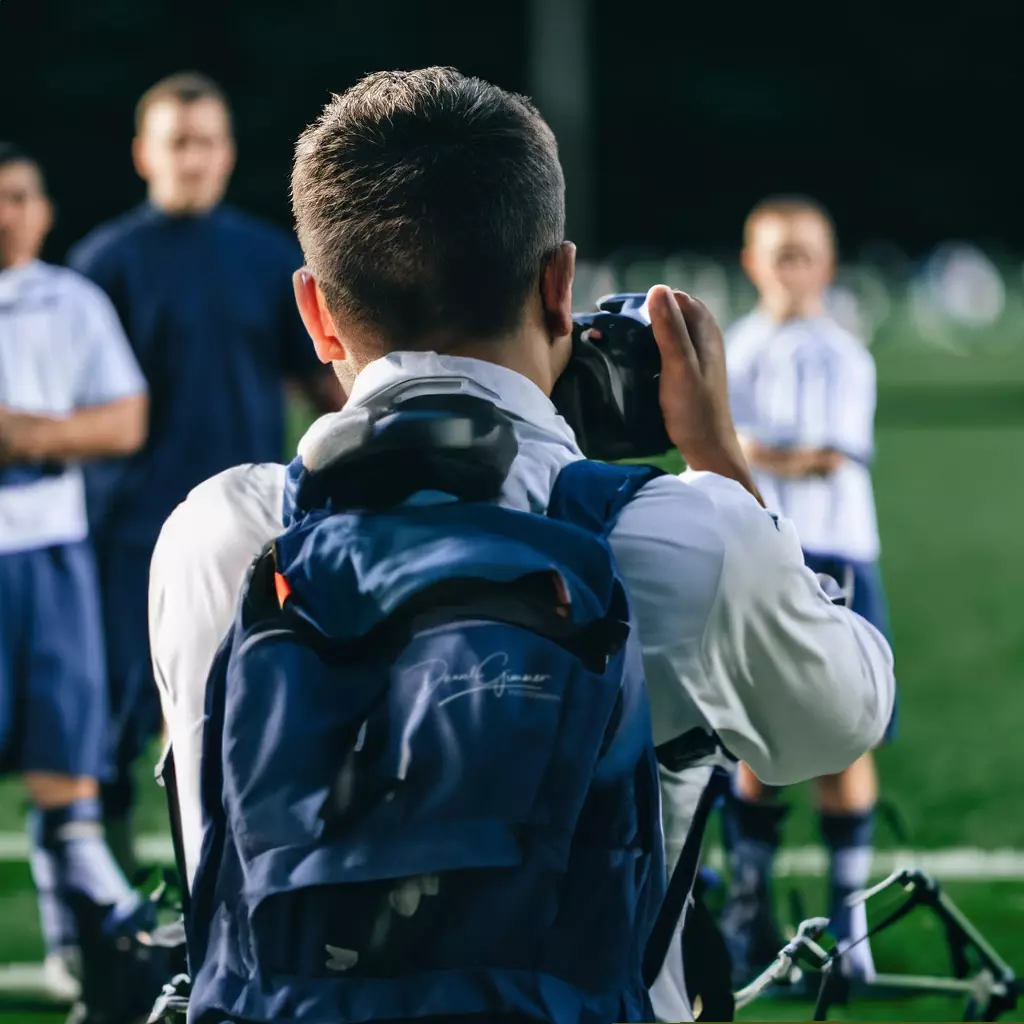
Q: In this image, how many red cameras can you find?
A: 0